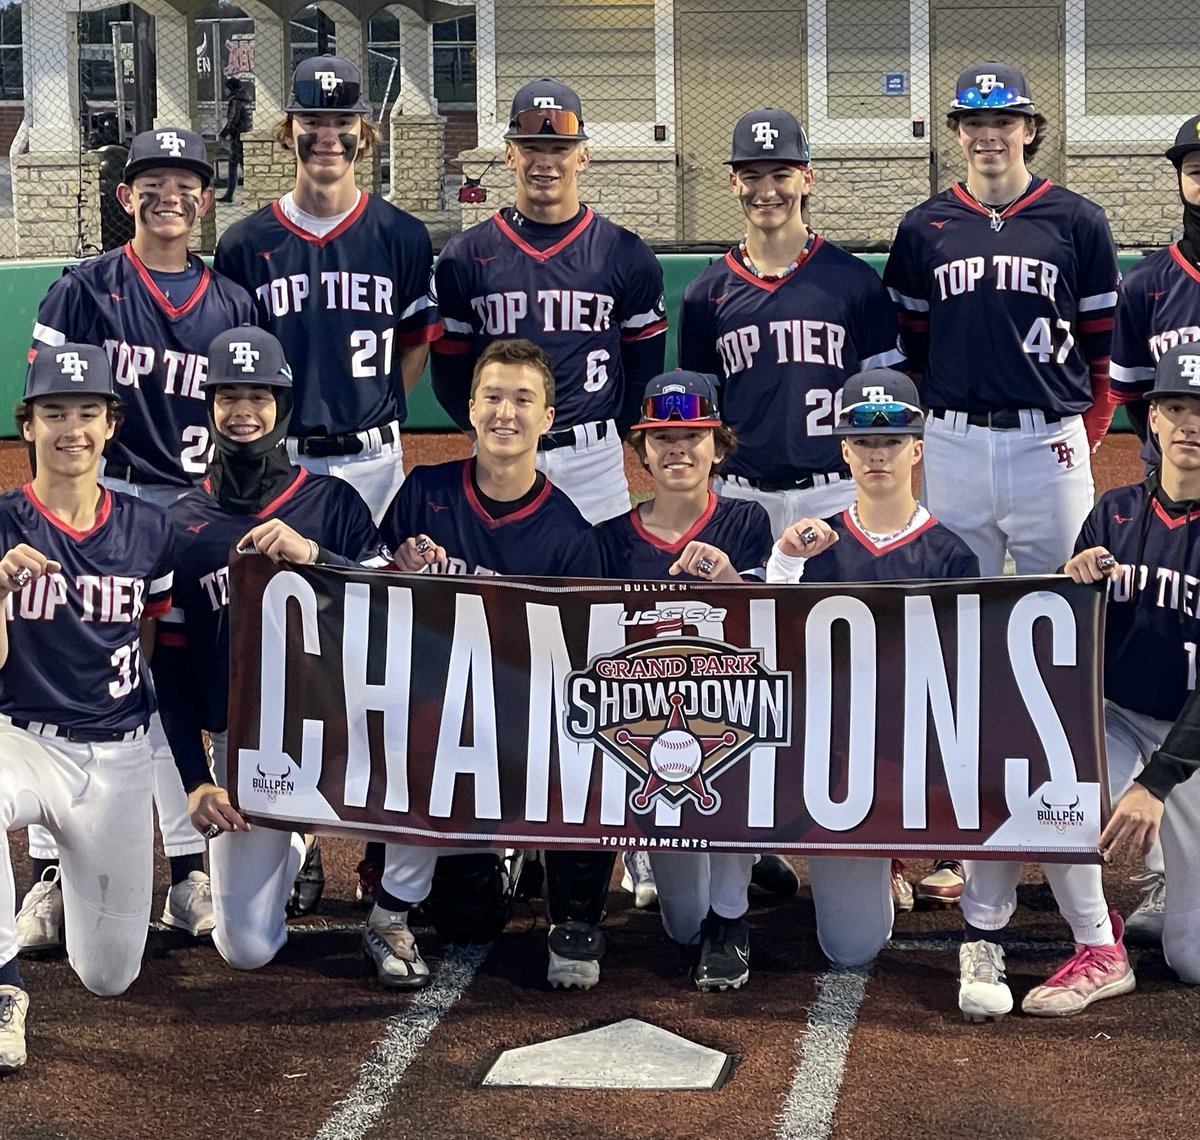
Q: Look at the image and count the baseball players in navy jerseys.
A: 12